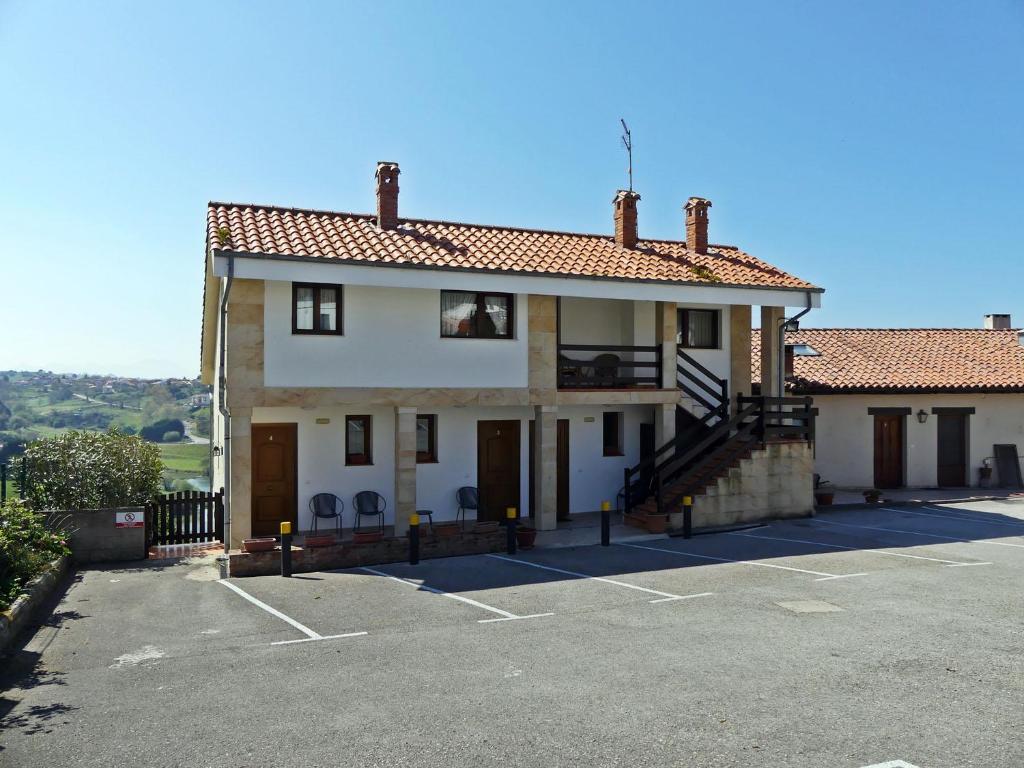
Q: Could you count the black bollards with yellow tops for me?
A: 5